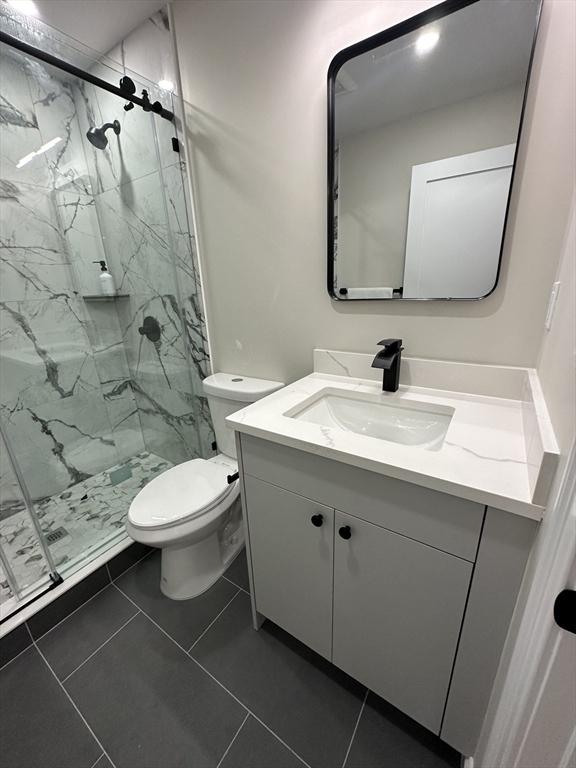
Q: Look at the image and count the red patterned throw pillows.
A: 0